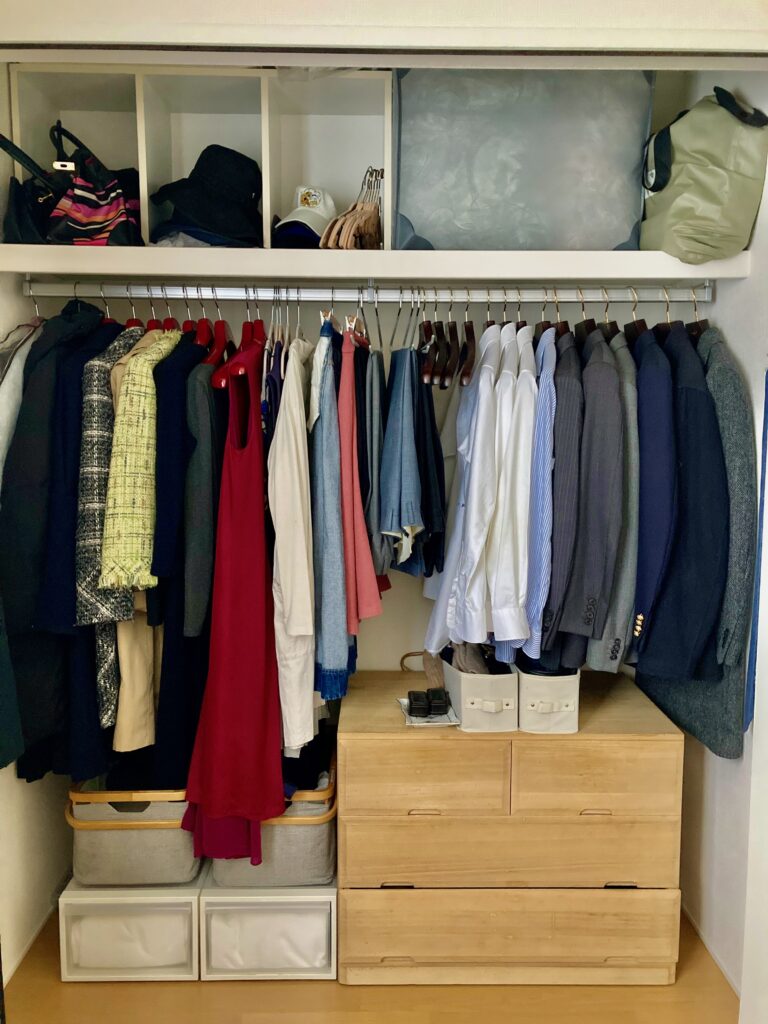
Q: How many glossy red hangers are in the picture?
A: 9